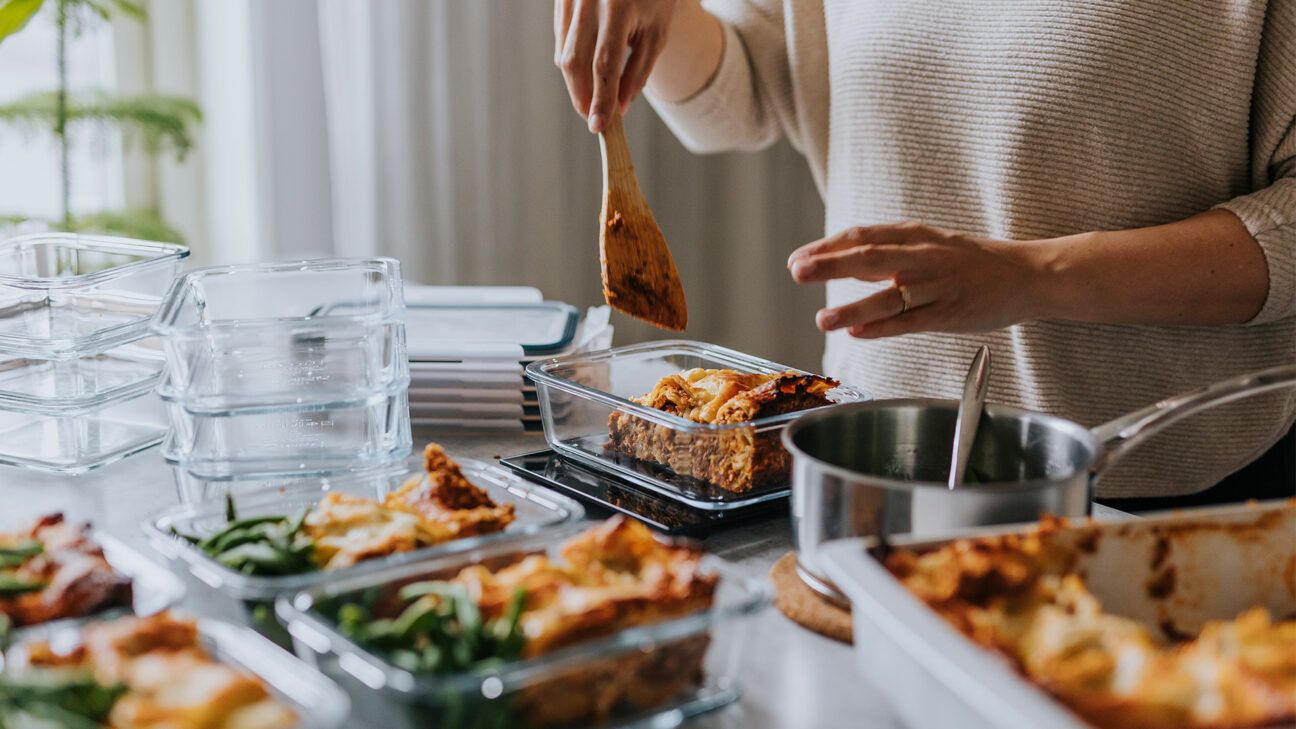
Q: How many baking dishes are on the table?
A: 1